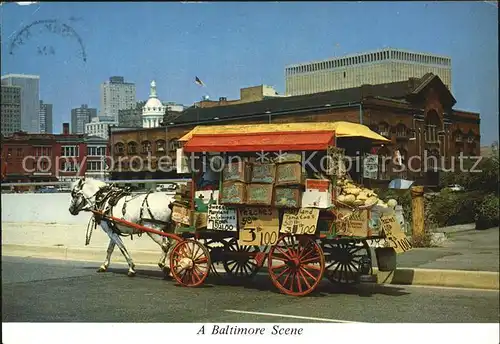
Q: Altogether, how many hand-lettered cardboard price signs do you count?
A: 4